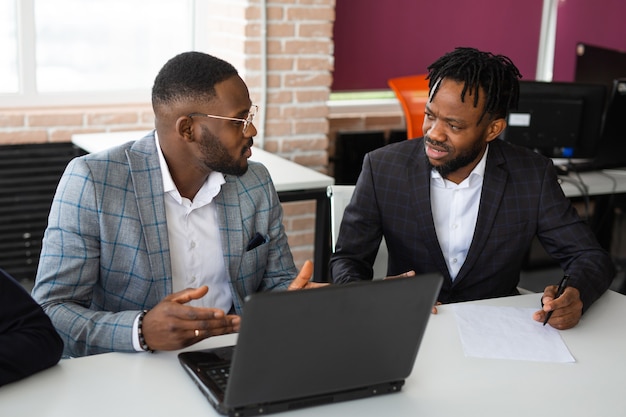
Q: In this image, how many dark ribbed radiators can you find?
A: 1